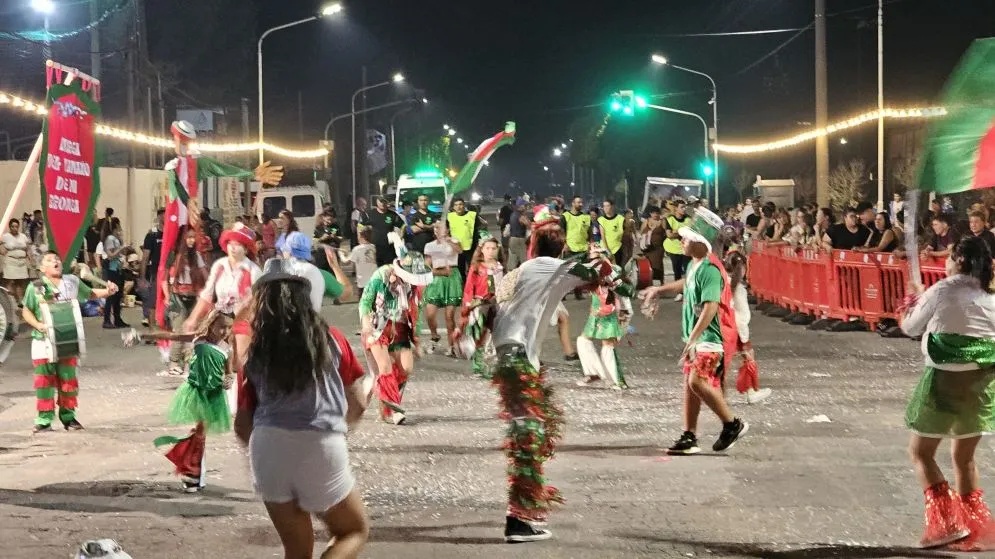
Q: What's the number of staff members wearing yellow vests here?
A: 4